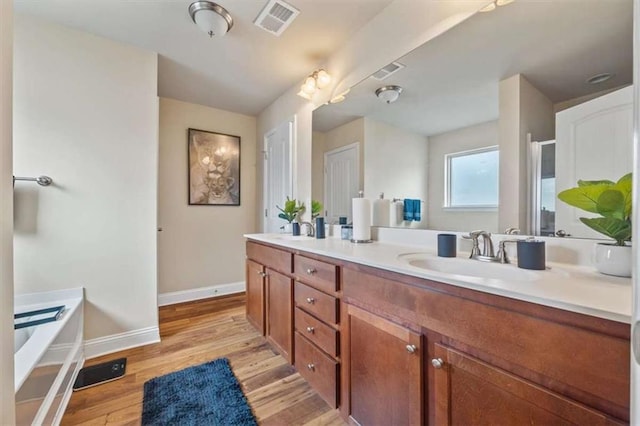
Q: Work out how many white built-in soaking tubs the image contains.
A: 1